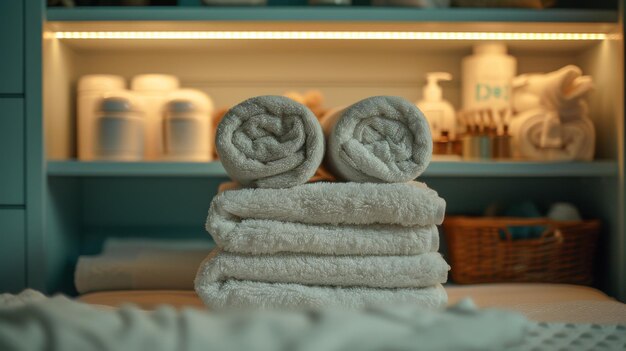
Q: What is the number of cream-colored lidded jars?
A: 4